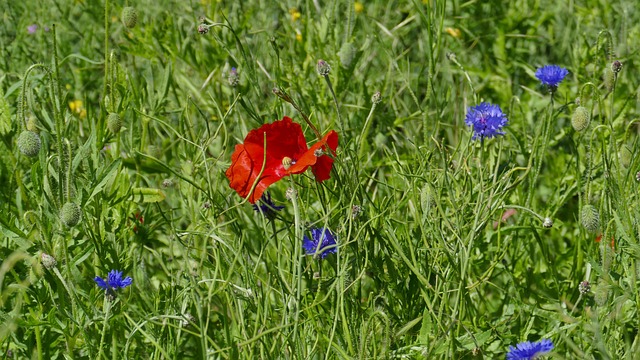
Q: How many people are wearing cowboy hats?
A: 0